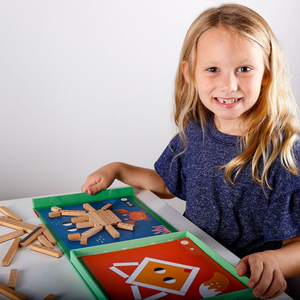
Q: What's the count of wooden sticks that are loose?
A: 11